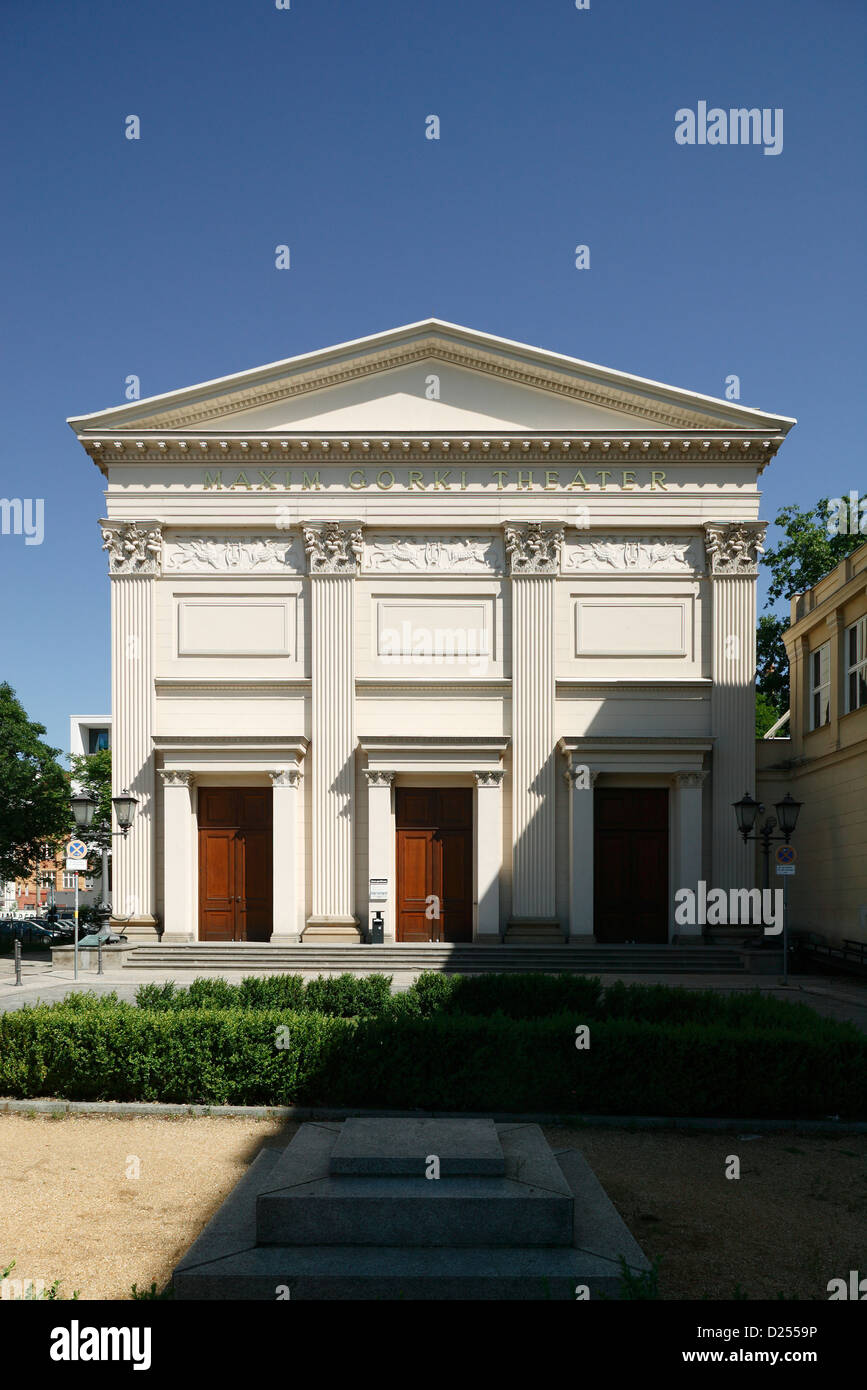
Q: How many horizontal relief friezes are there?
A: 3